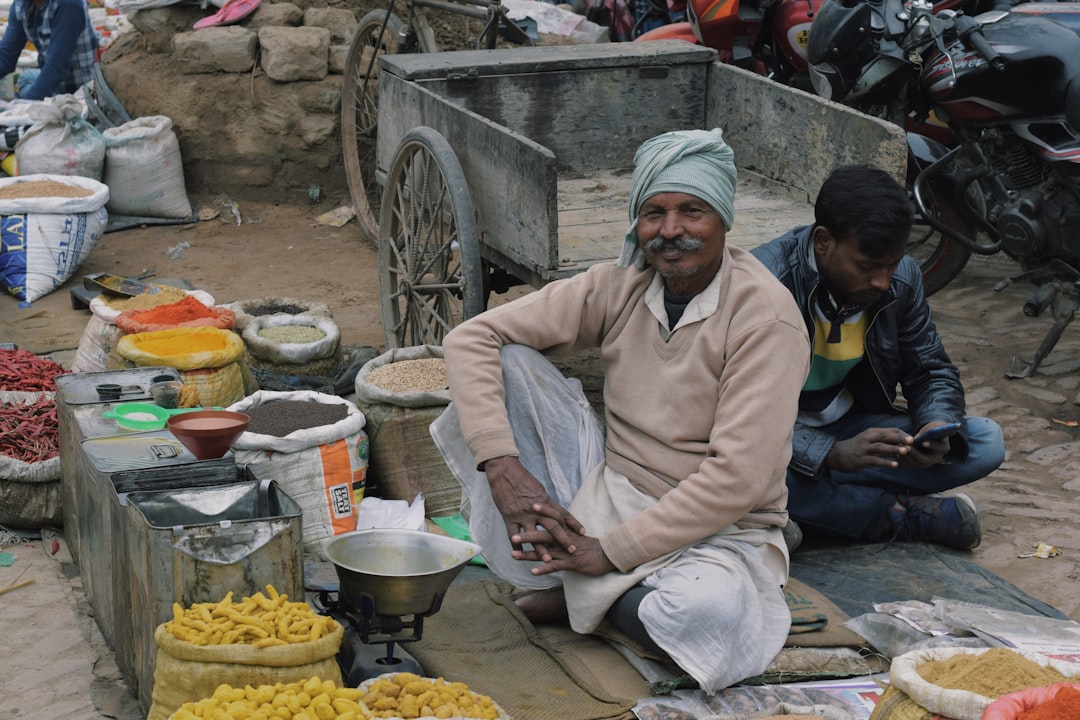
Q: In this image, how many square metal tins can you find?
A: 5